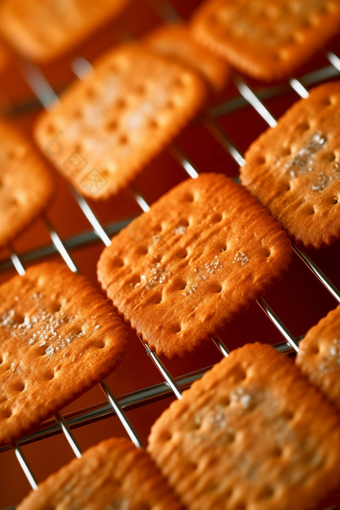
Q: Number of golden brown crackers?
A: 11